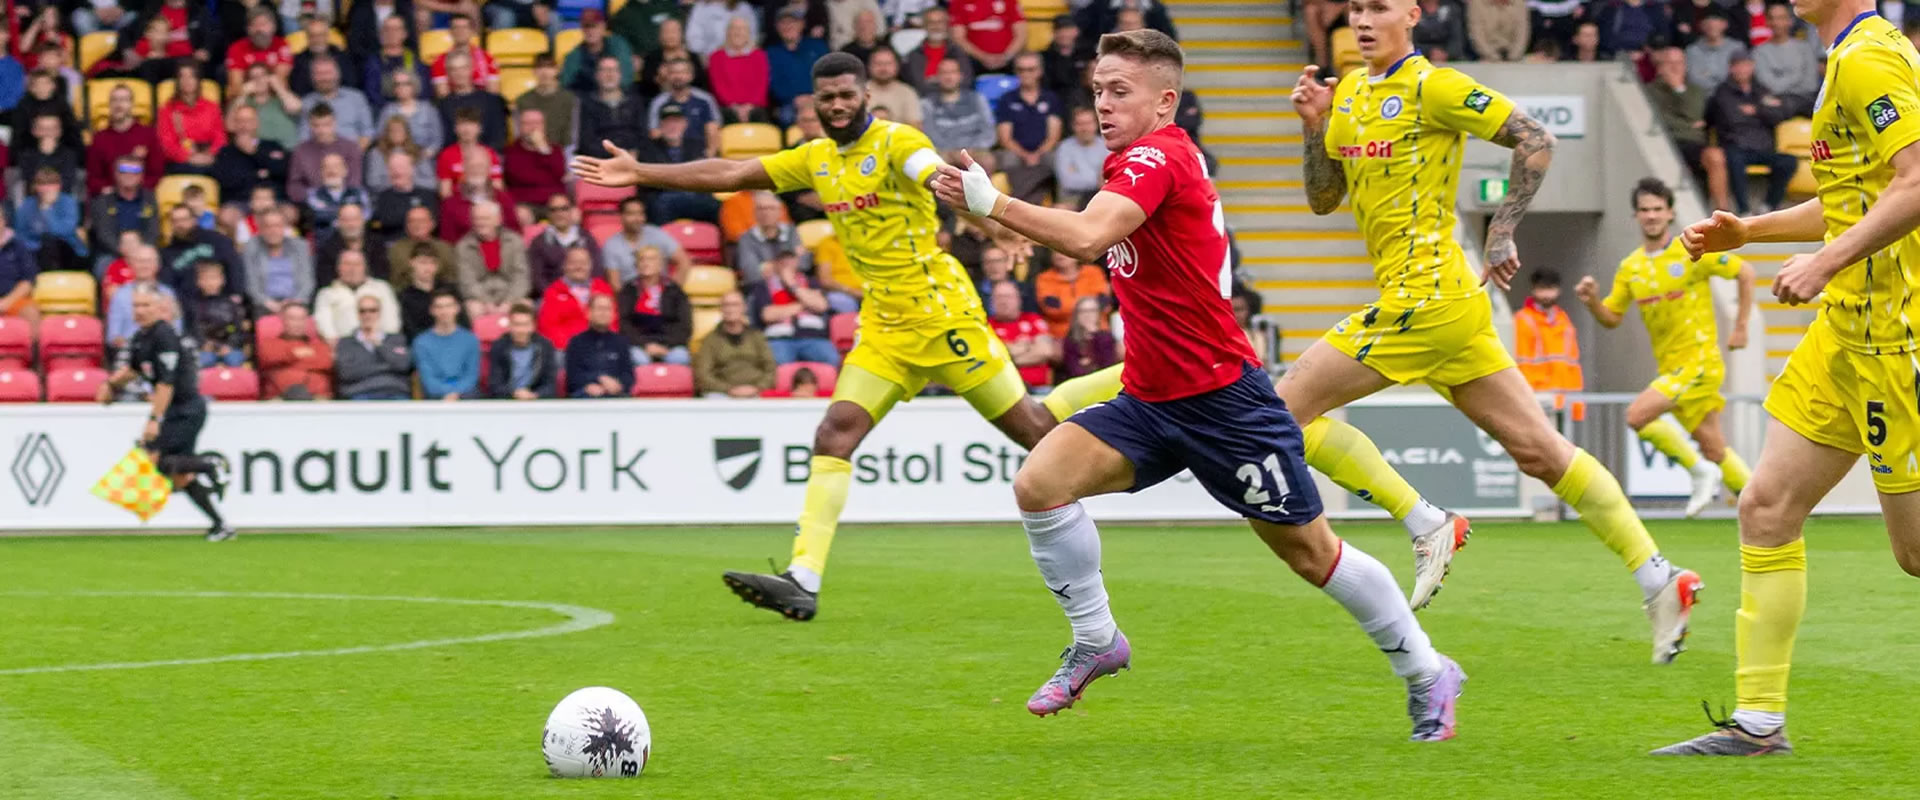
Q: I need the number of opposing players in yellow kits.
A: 4